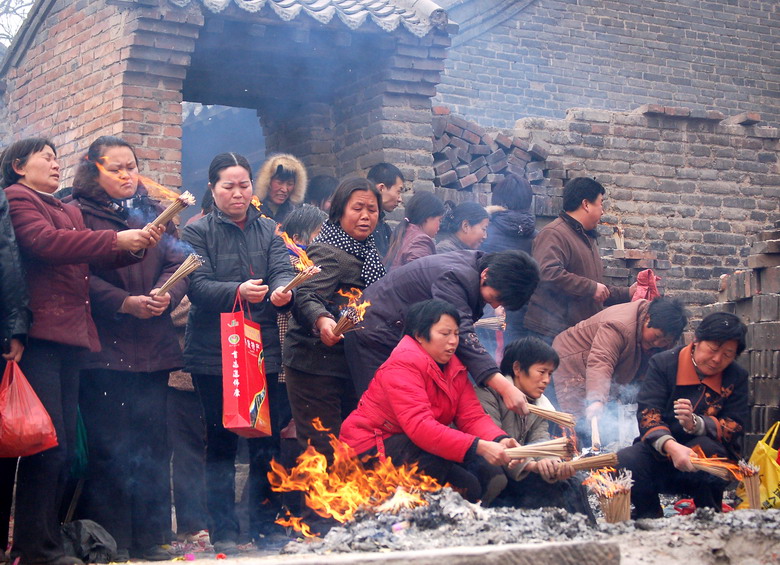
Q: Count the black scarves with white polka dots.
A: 1